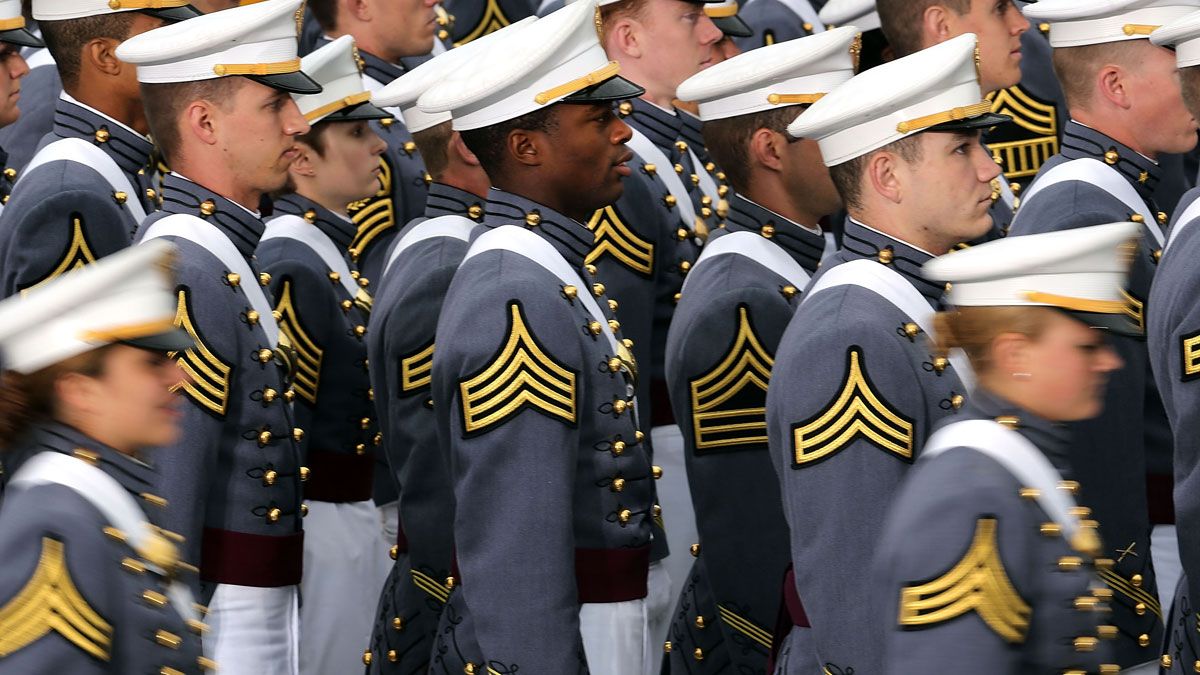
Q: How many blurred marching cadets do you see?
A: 2